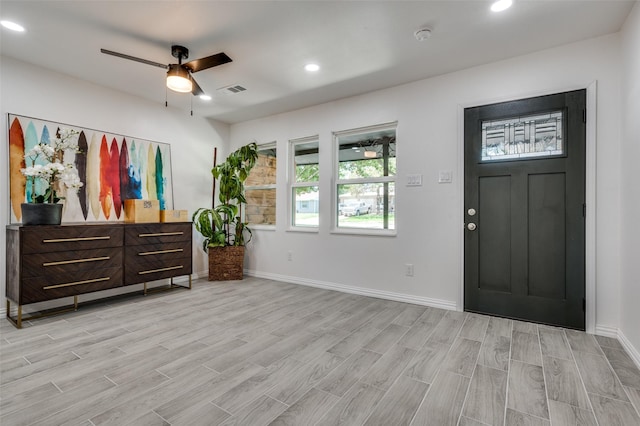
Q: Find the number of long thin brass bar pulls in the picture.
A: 6